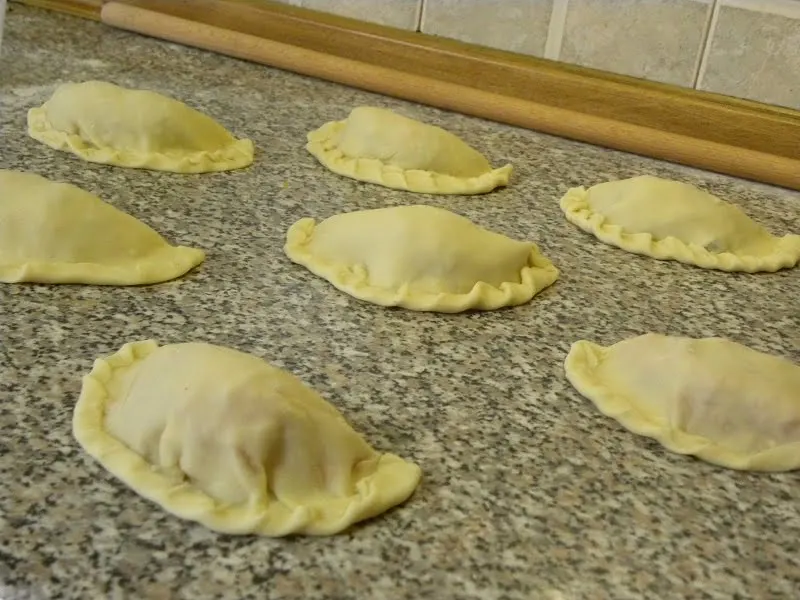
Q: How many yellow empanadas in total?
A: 7